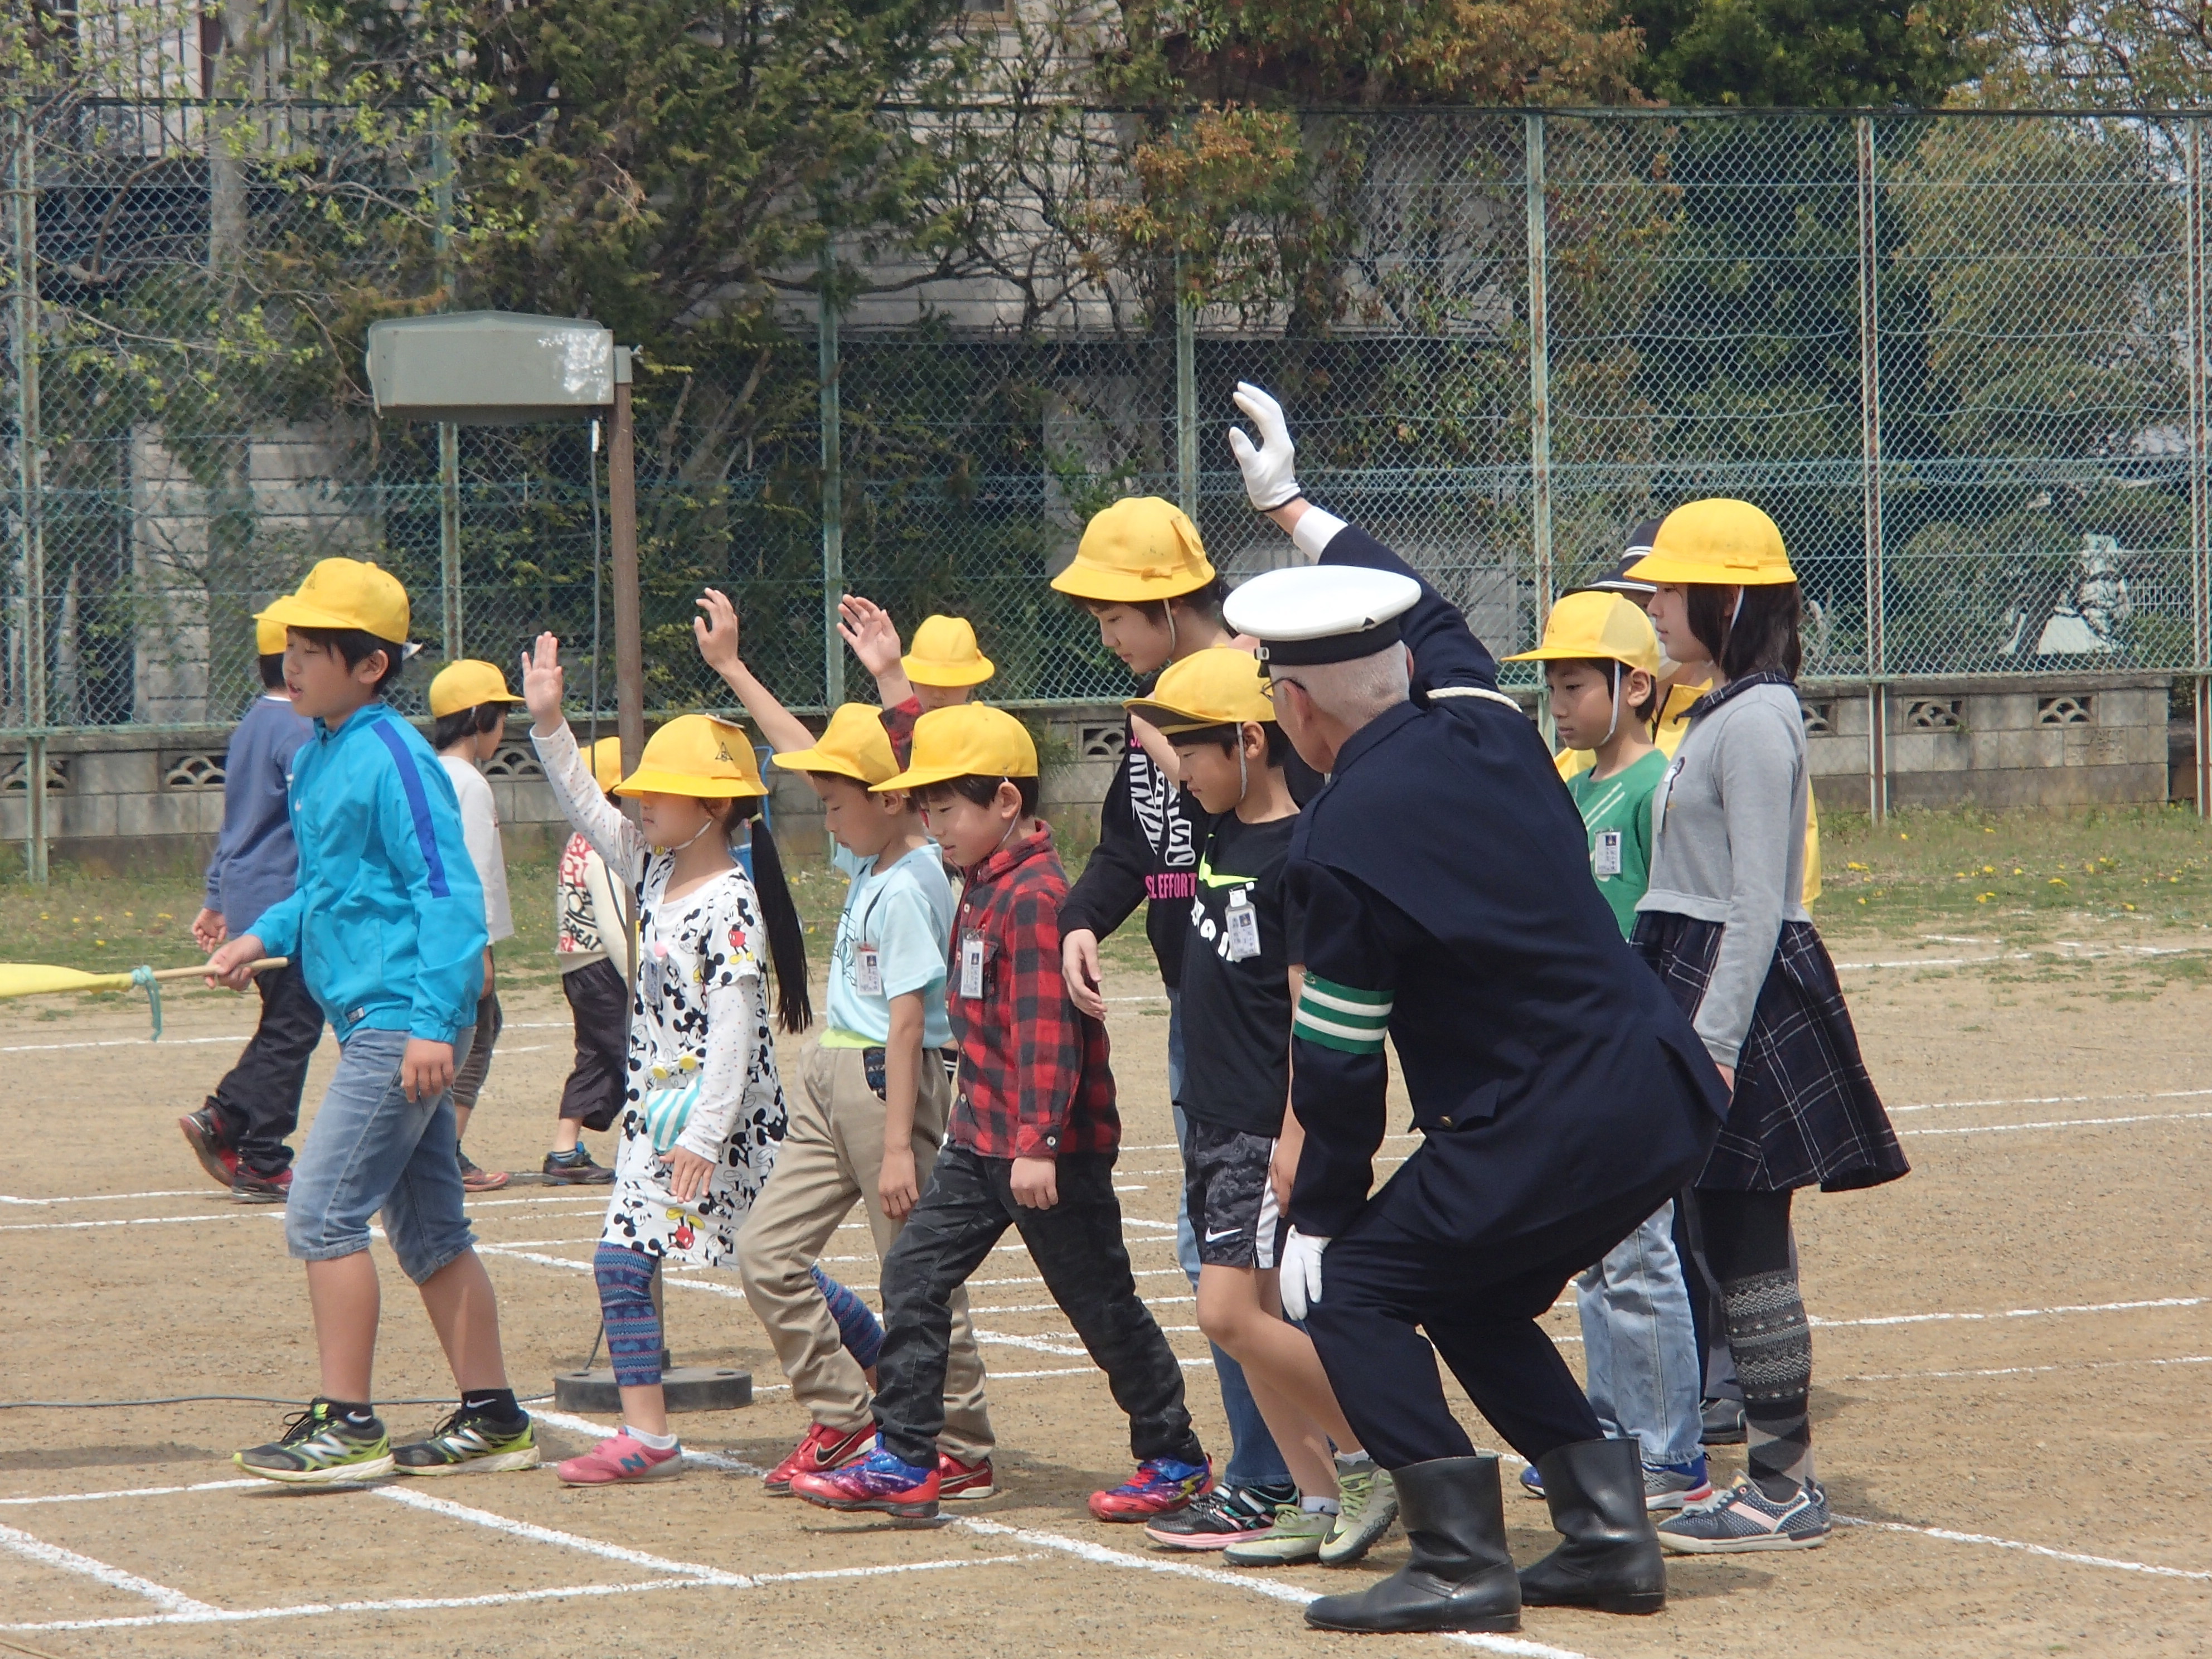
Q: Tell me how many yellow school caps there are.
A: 12